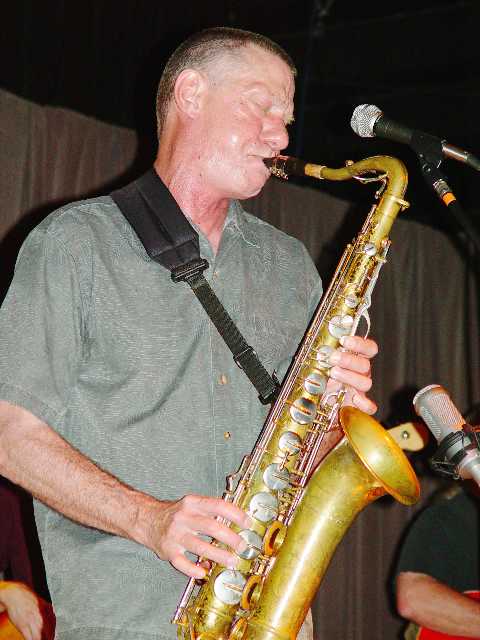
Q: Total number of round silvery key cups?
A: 11